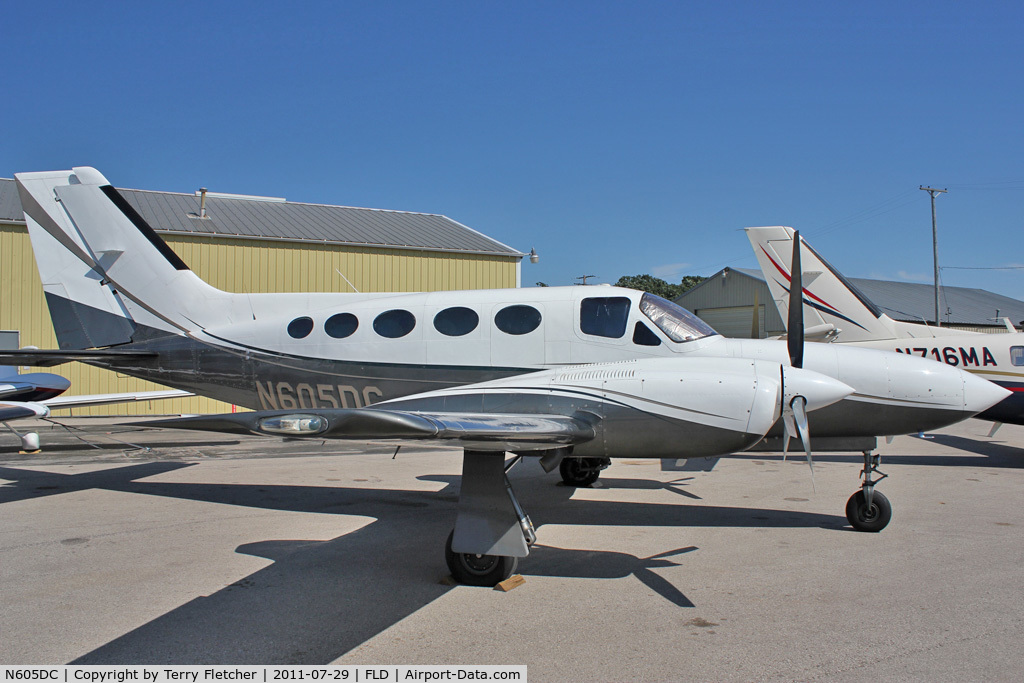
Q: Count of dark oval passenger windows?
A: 5